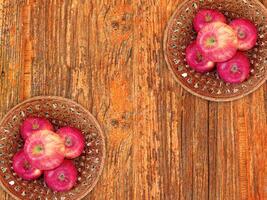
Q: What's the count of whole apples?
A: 10